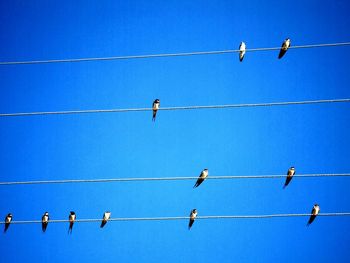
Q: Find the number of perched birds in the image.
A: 11